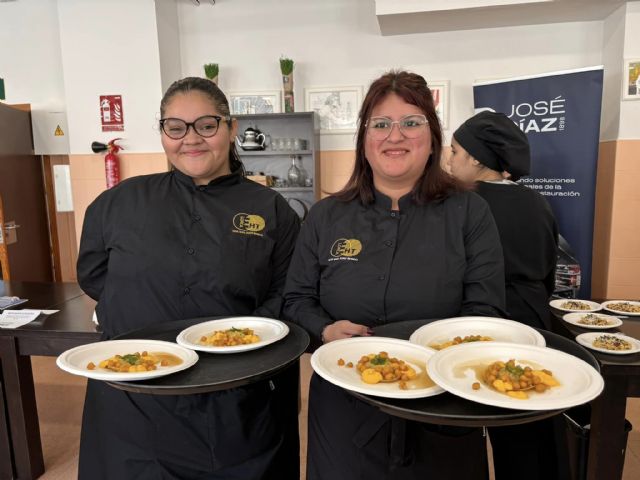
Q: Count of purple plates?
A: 0